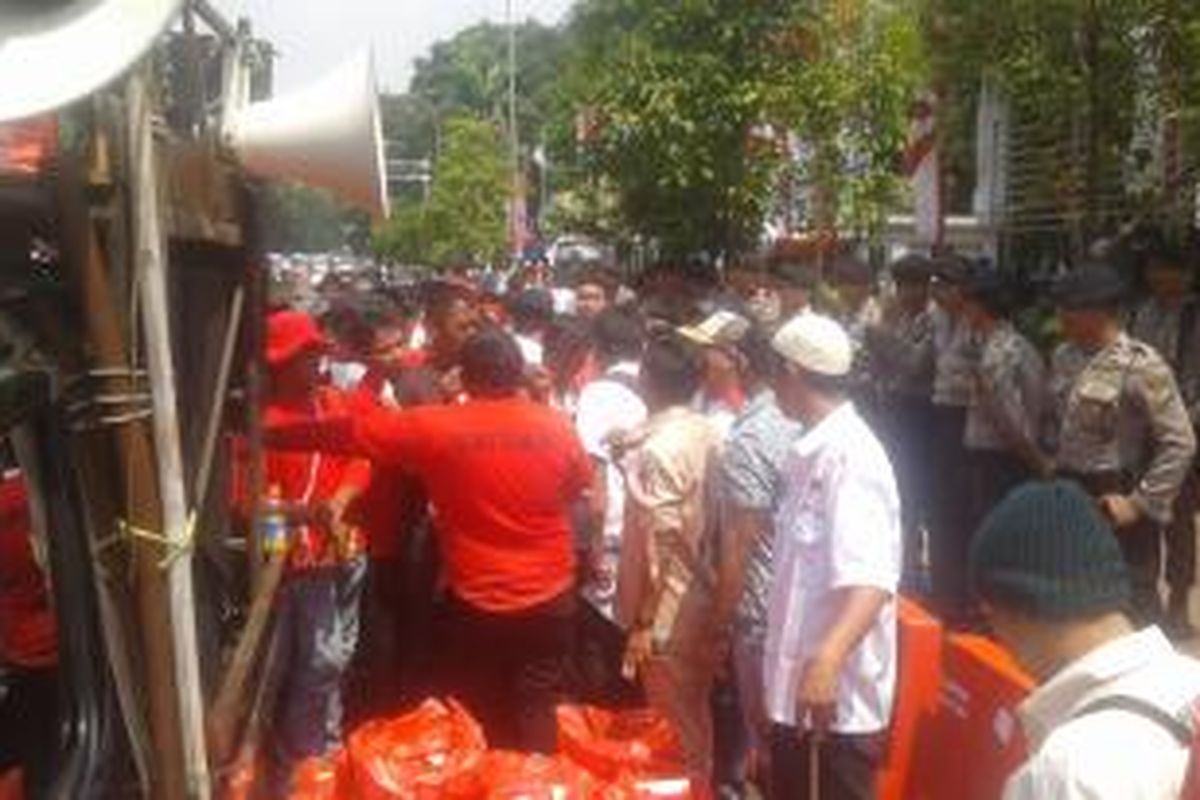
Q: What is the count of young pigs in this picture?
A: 0